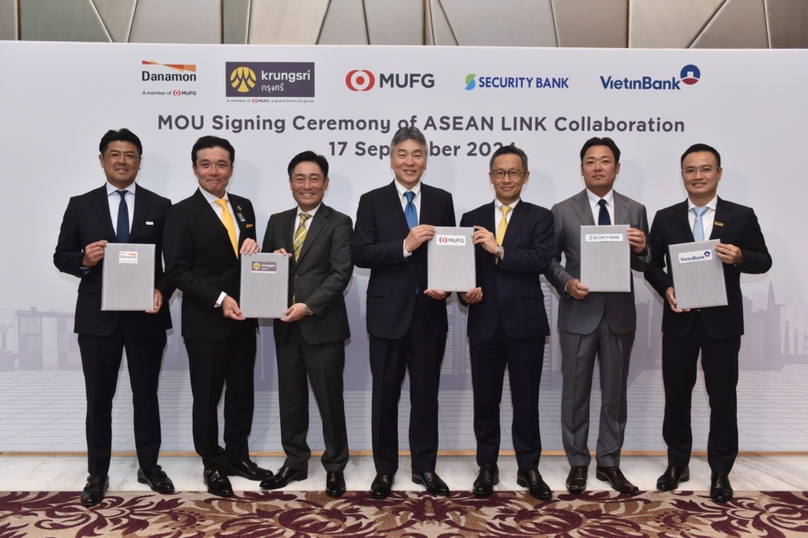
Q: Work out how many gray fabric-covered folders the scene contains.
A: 5